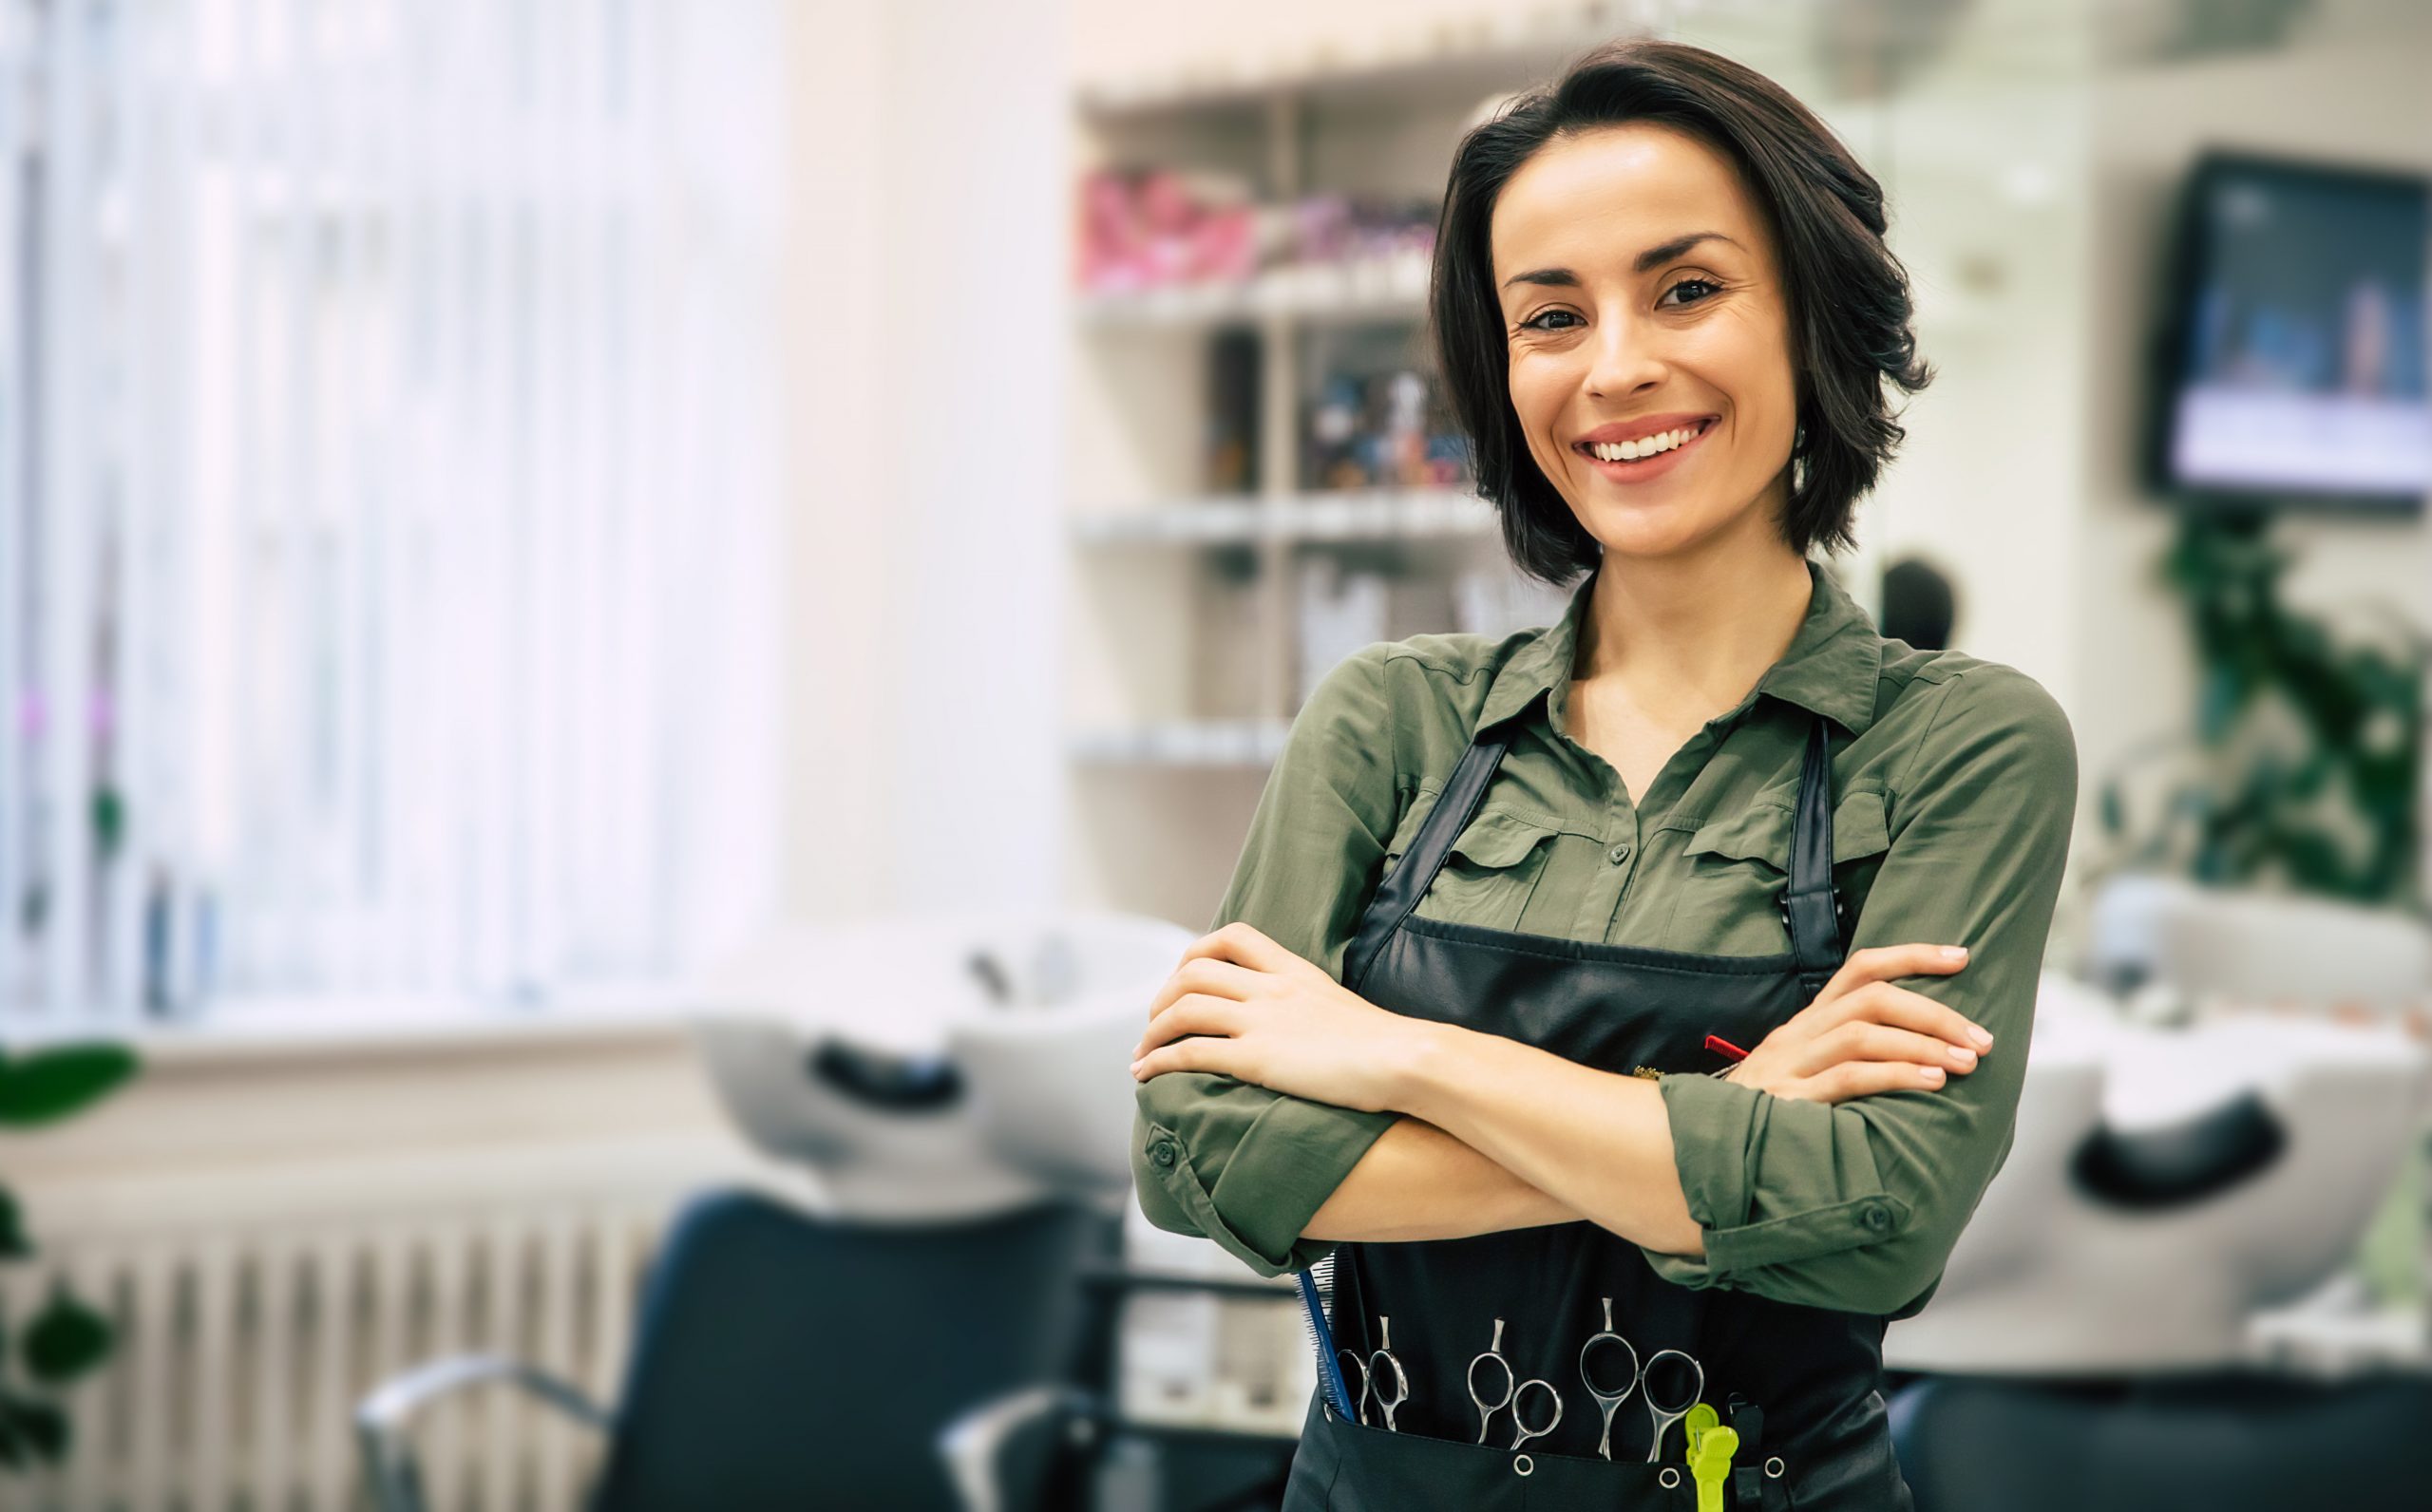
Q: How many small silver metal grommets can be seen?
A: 4